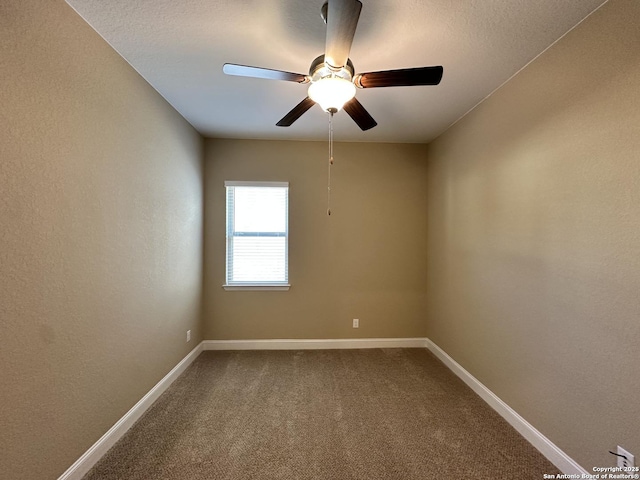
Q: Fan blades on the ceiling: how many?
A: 5